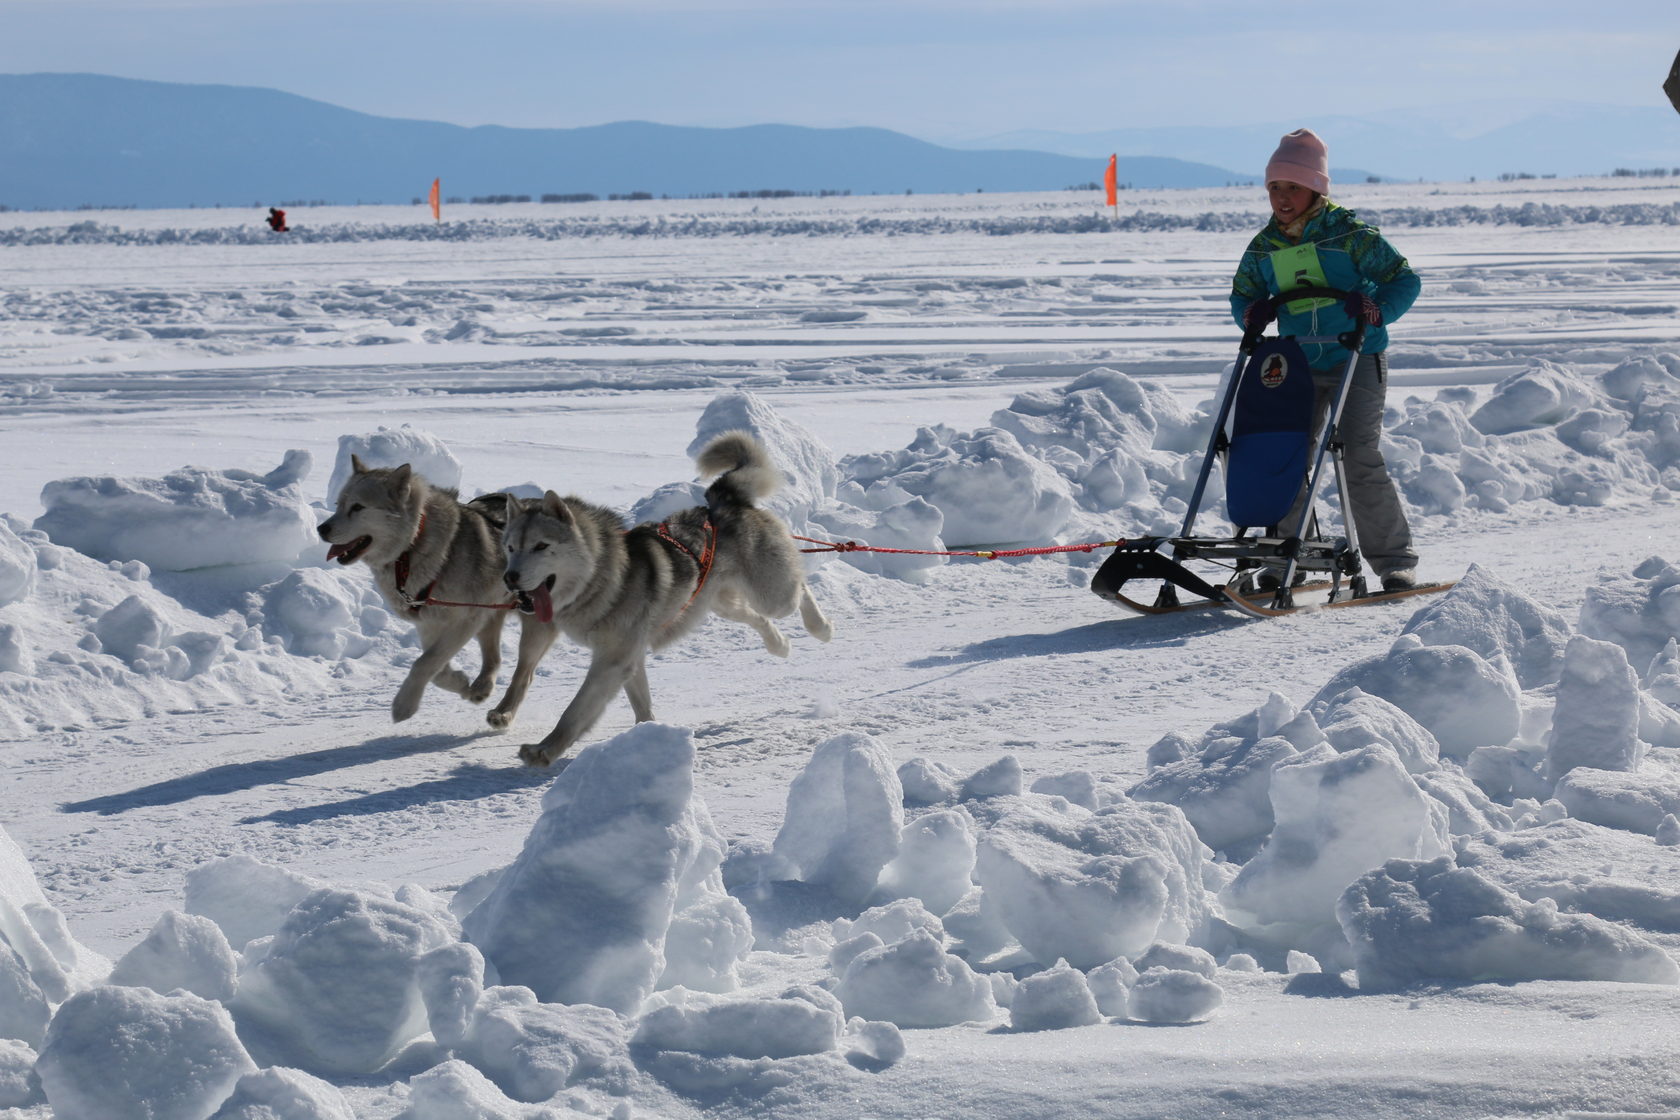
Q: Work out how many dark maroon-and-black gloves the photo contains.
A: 2